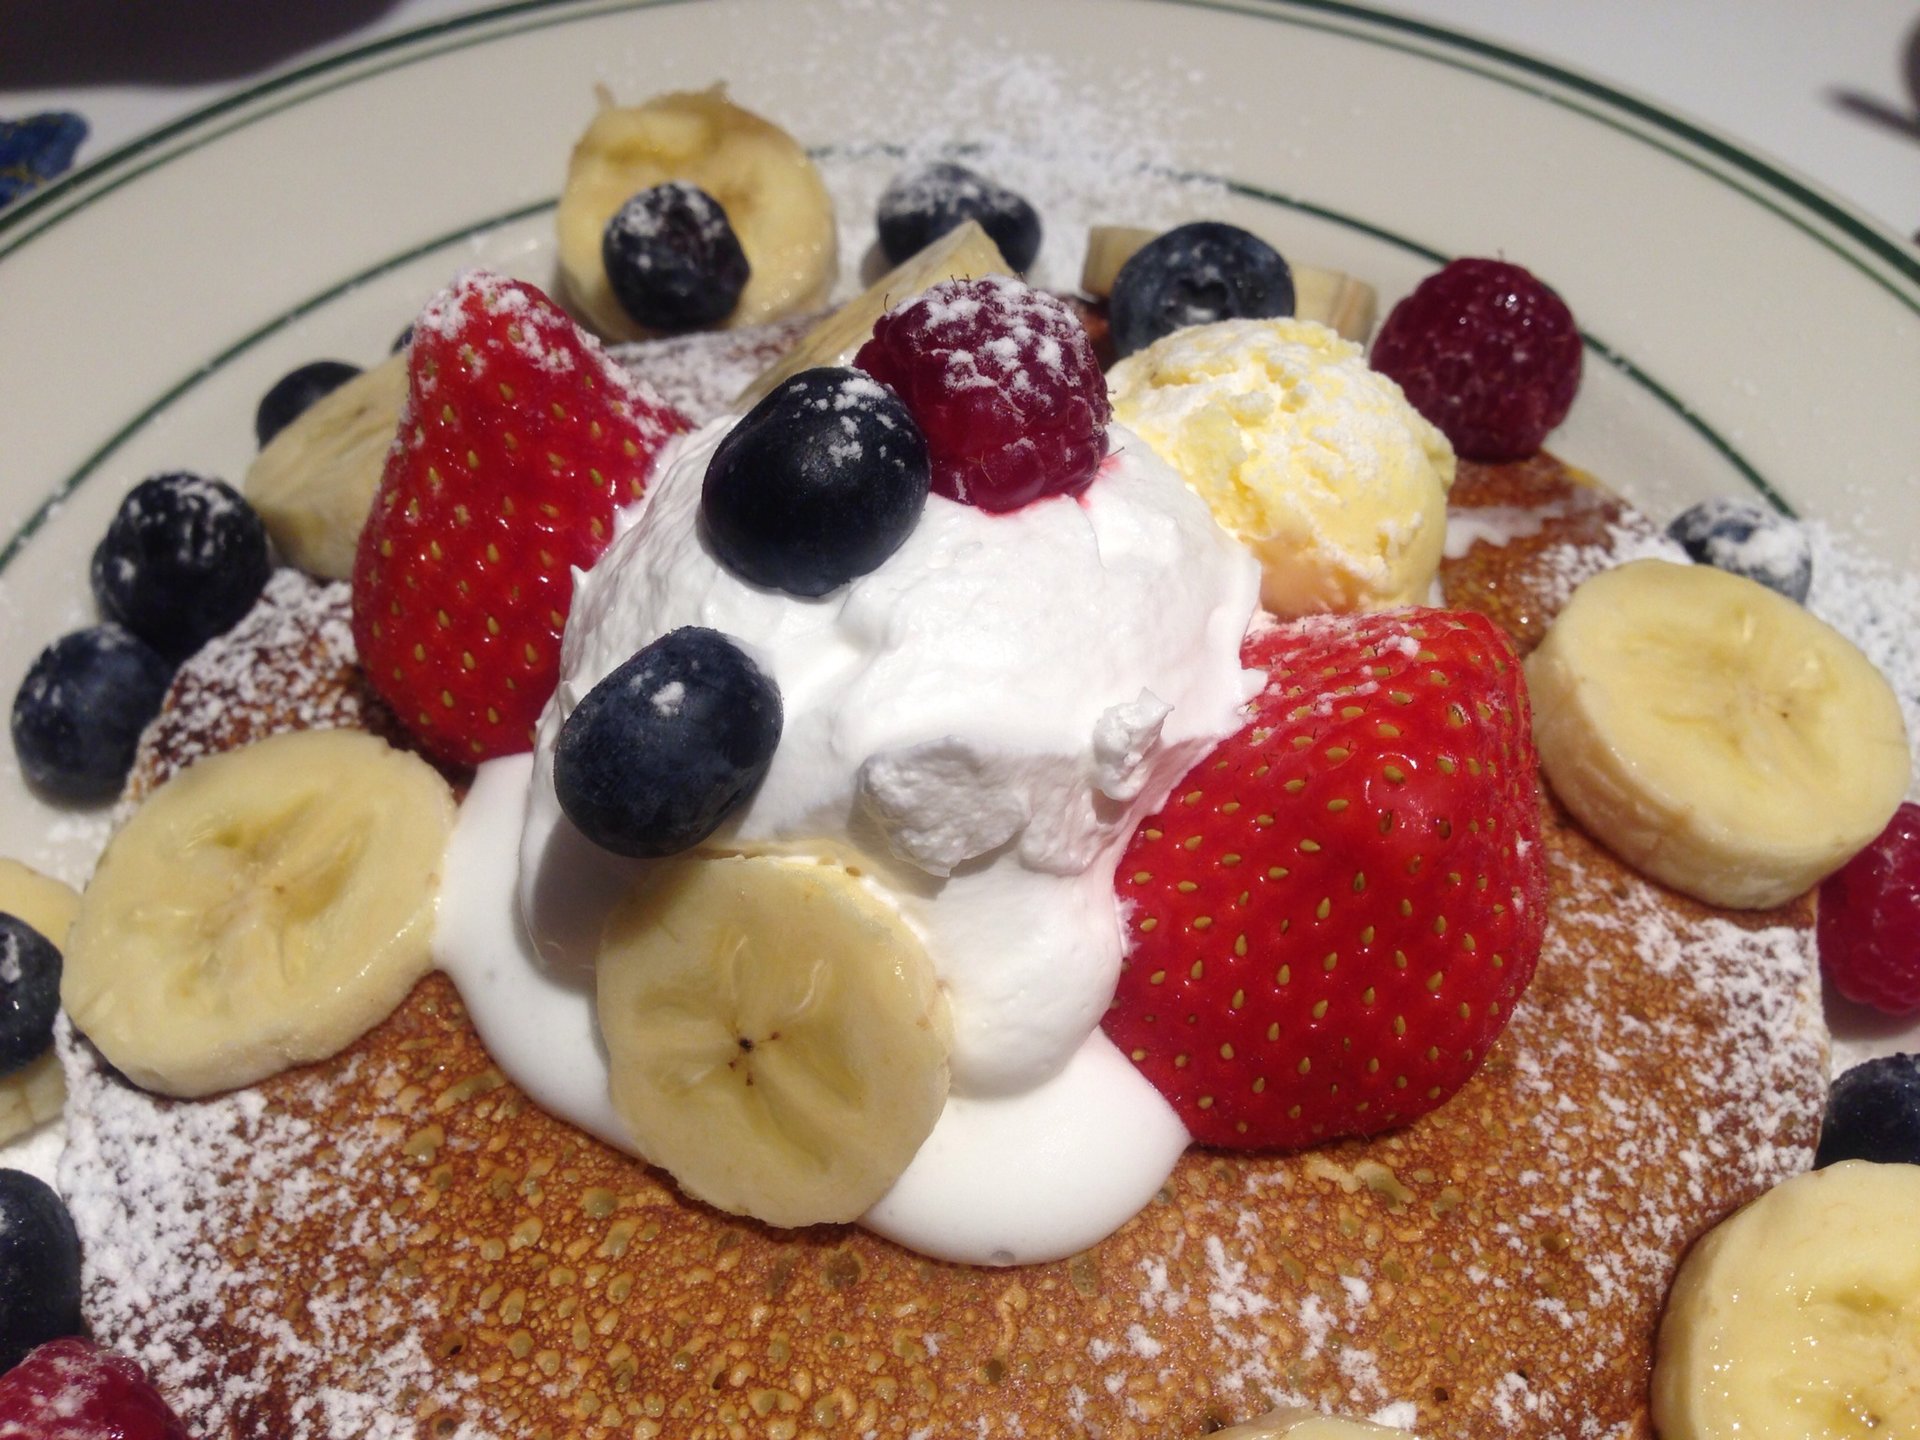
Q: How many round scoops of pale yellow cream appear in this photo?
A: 1